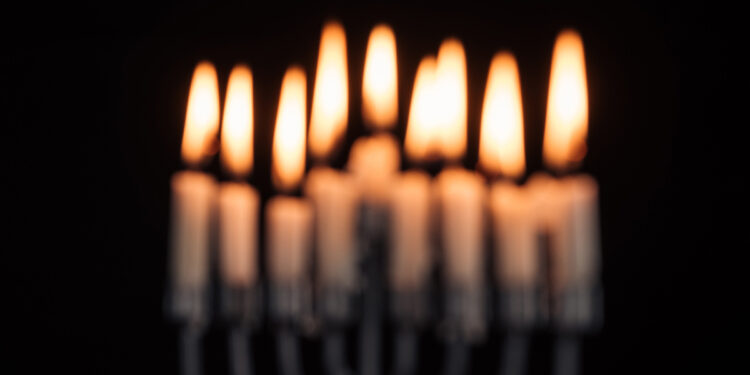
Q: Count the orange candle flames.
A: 9